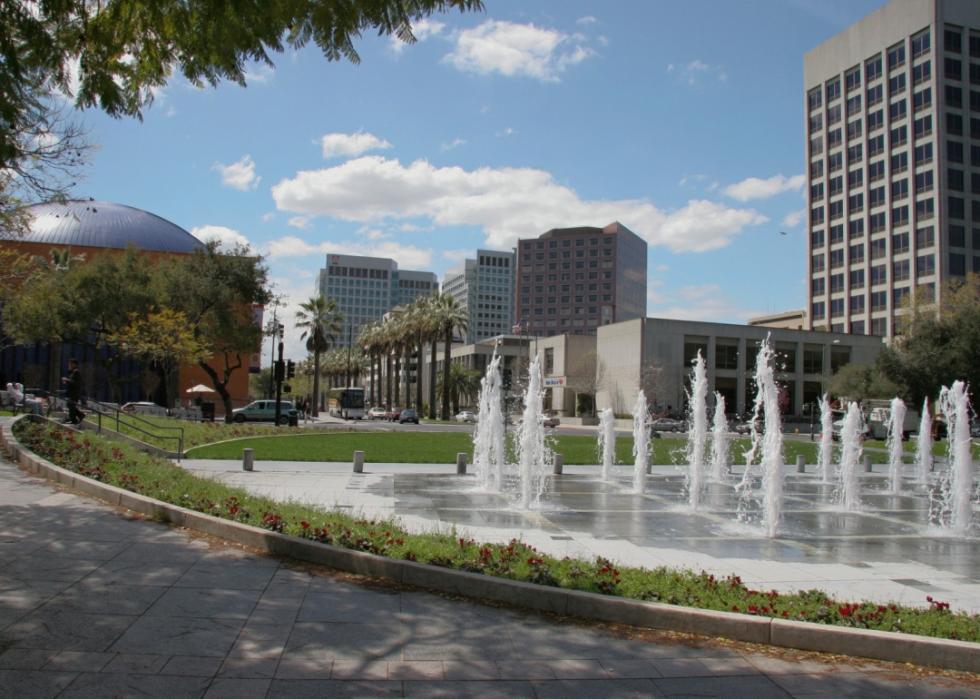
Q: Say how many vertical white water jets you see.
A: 12